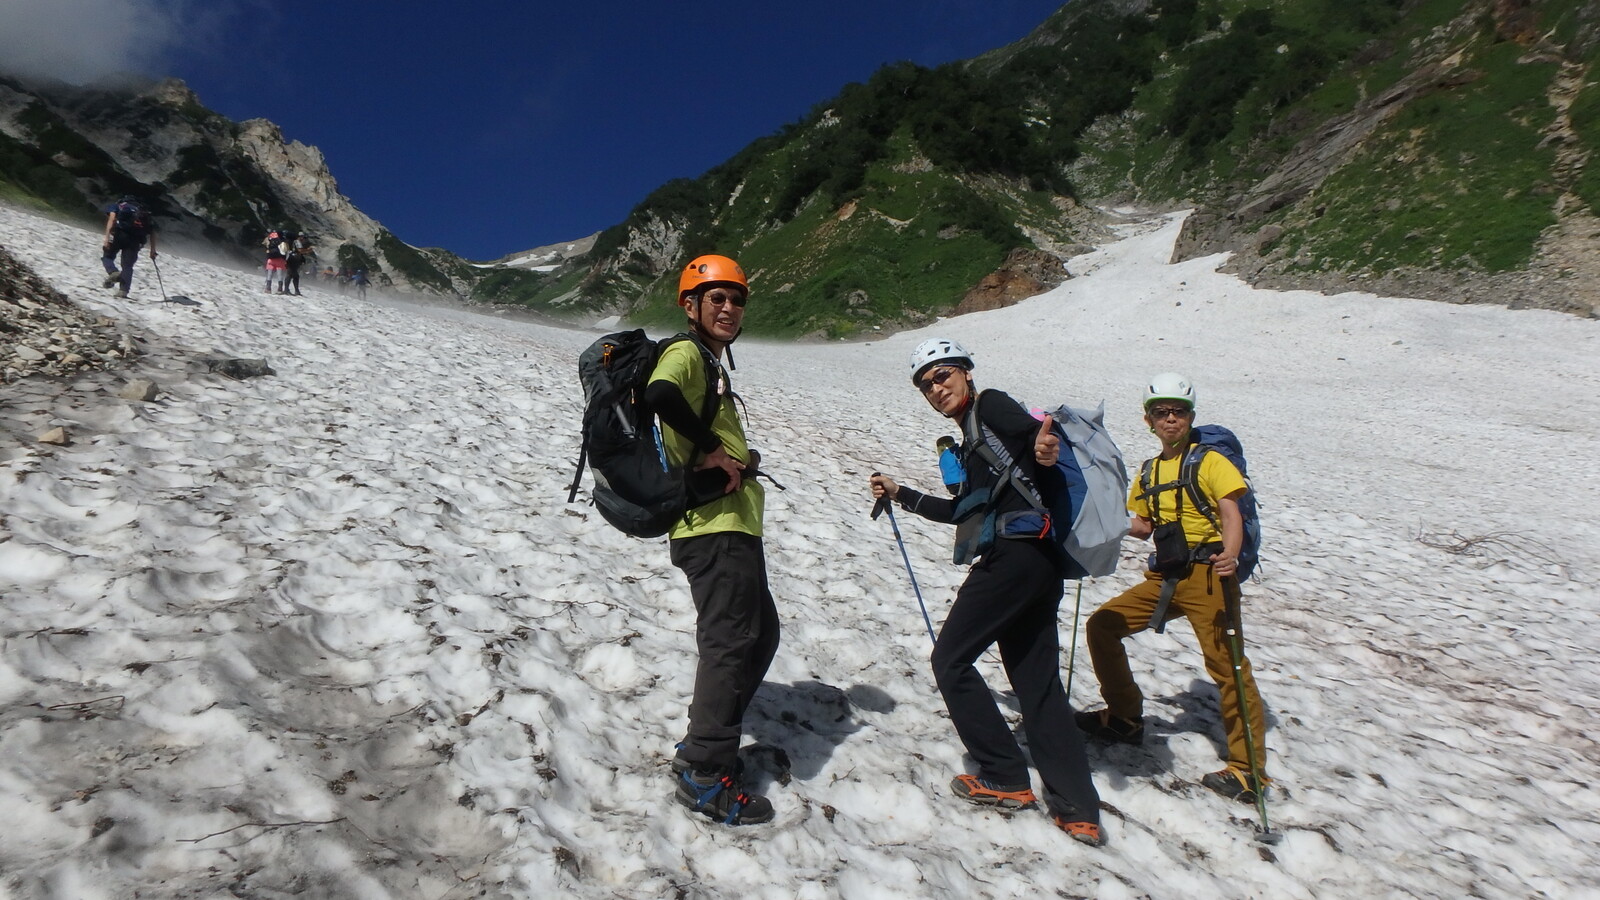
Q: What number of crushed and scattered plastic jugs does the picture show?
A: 0